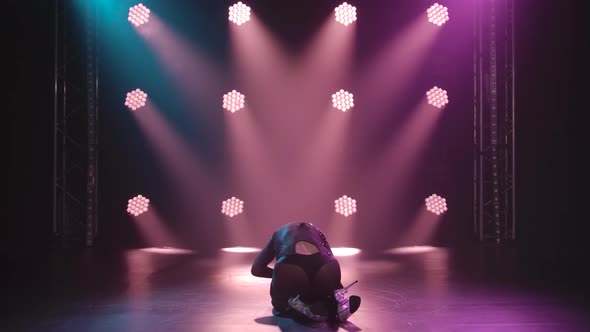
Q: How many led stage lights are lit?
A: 12